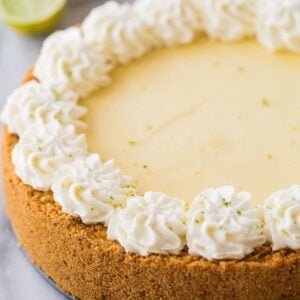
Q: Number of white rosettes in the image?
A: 11